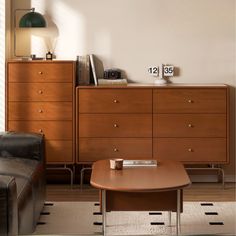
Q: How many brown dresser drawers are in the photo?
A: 11